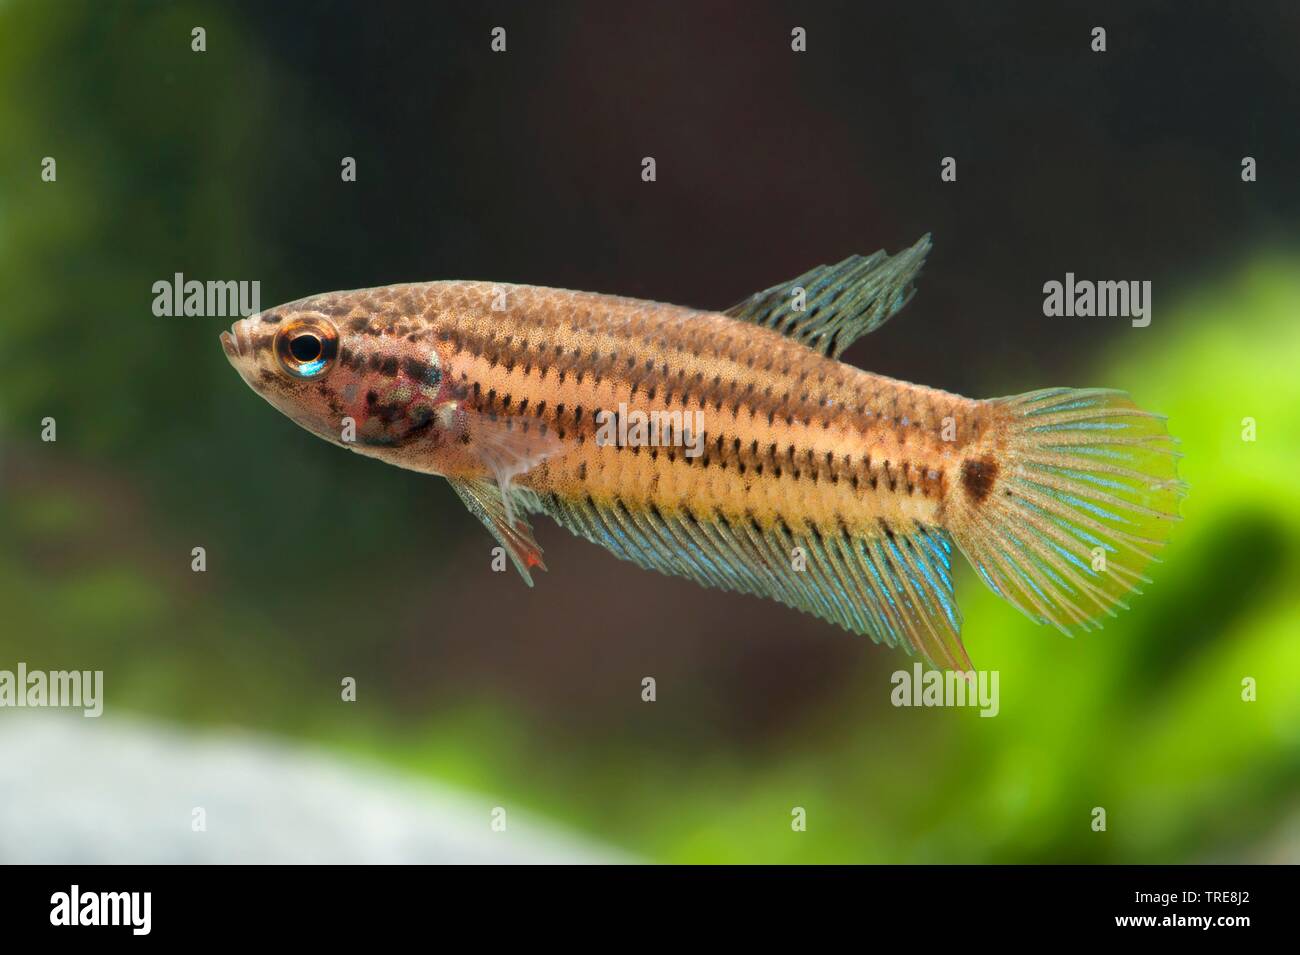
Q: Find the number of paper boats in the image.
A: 0